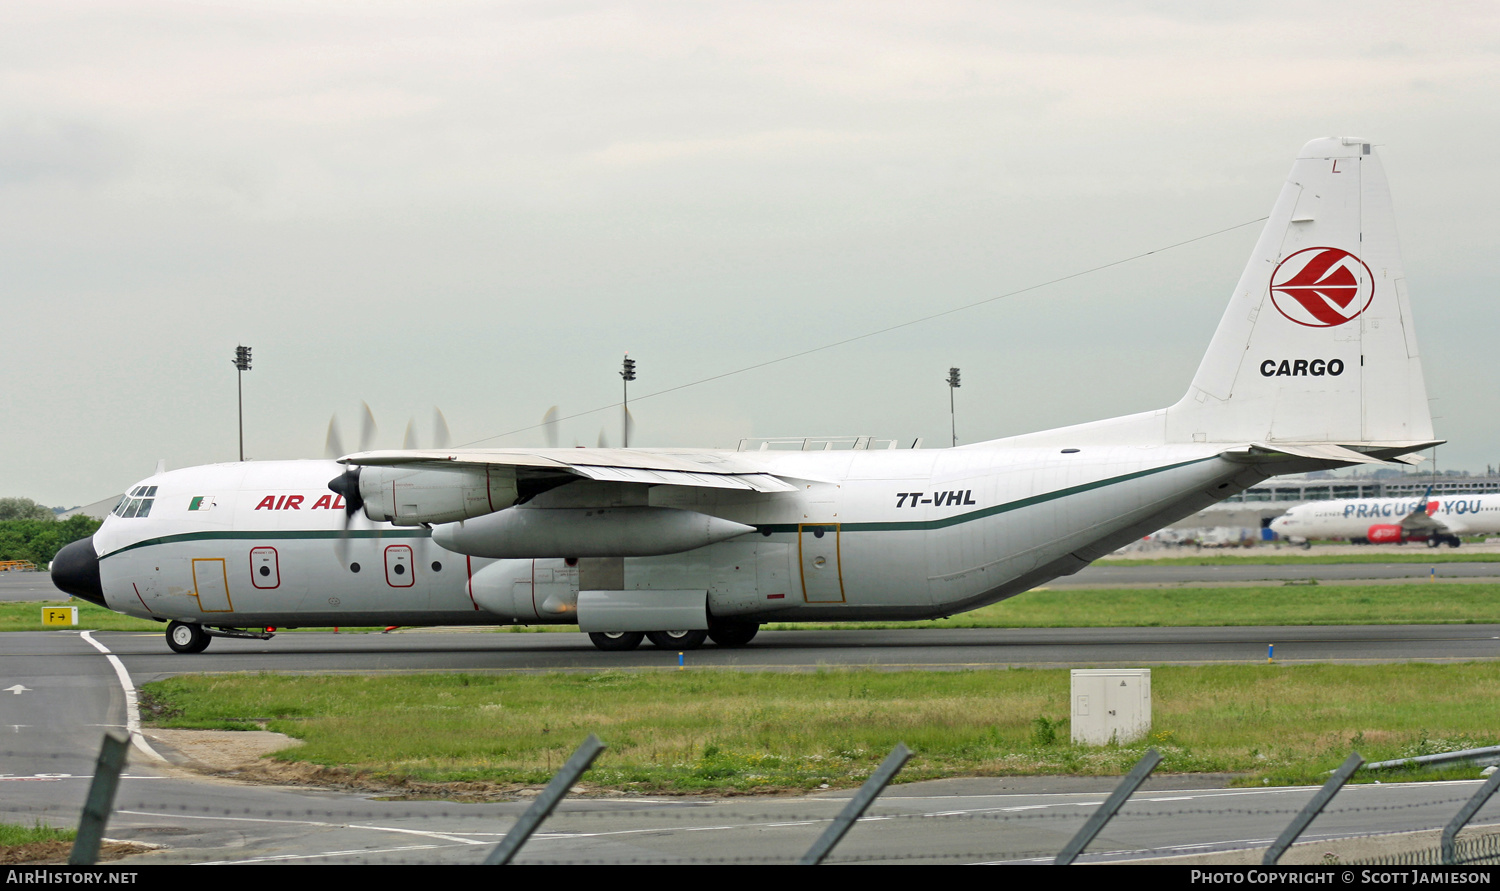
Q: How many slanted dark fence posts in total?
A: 6